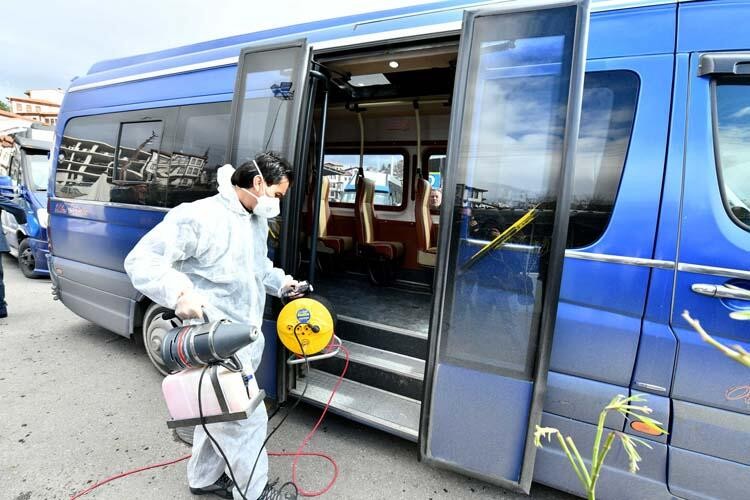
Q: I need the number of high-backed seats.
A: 3